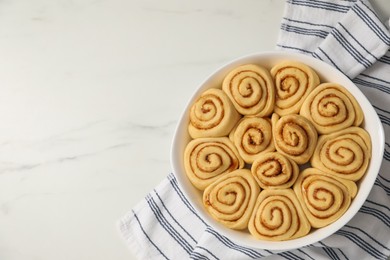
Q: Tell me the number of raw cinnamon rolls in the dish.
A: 12